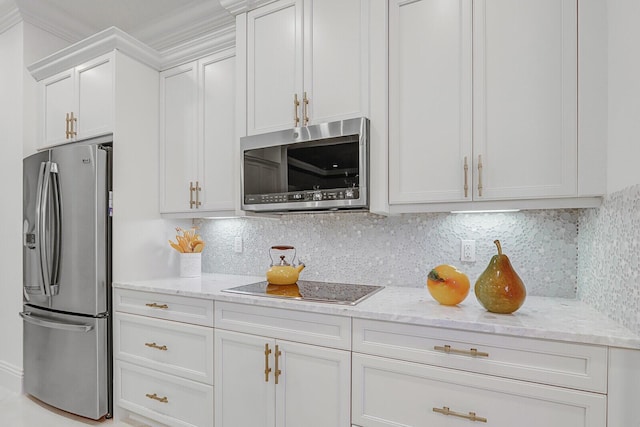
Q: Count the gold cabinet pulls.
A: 15